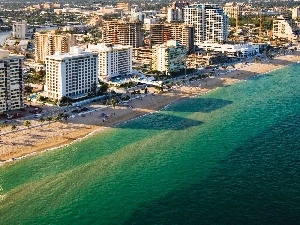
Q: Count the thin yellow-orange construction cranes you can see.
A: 2